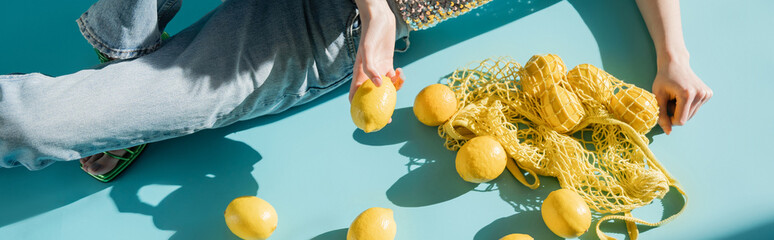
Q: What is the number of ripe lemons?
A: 11